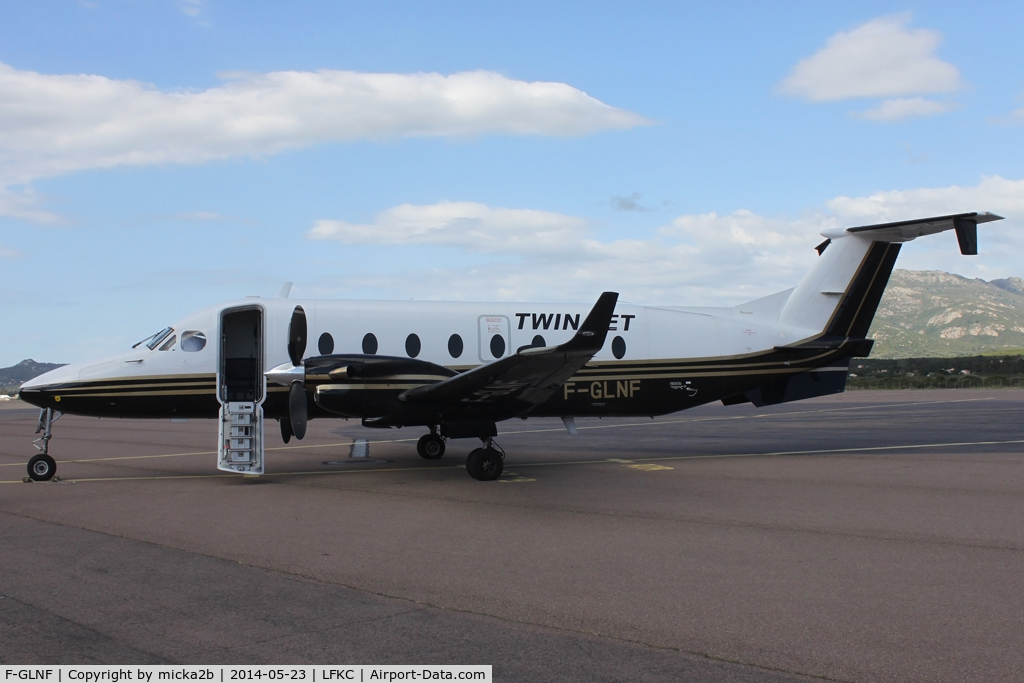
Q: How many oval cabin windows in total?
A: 7